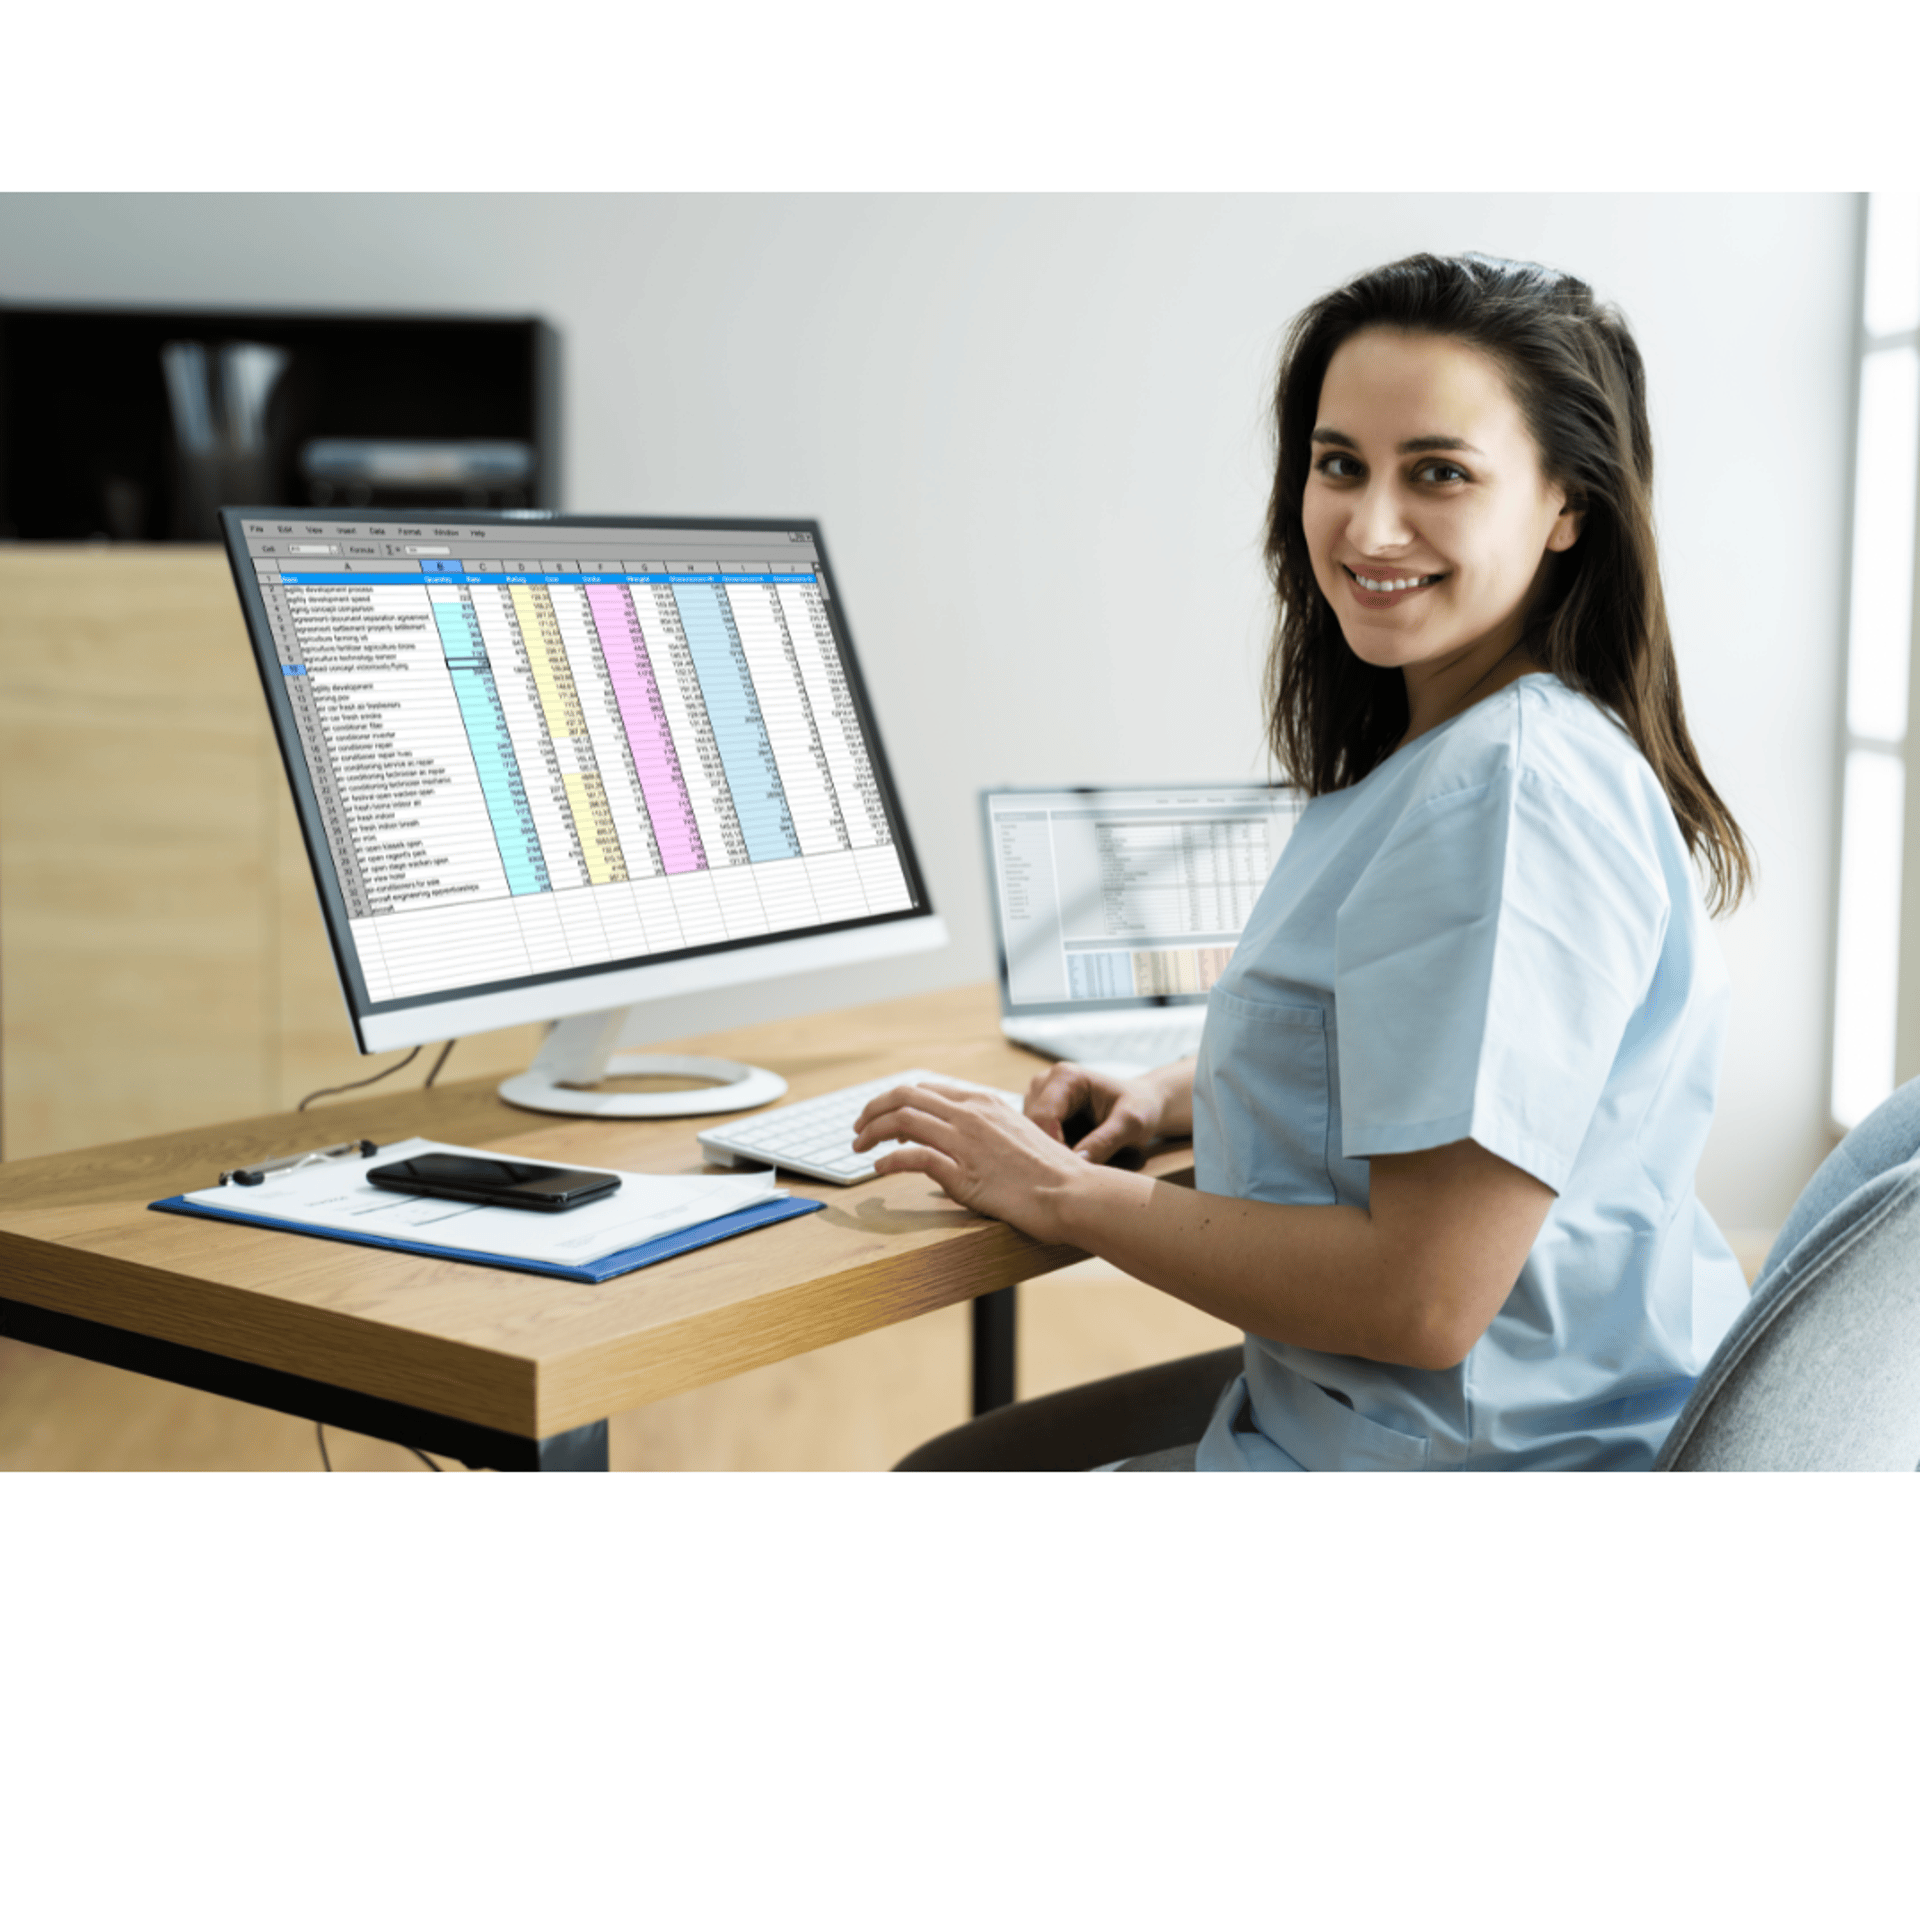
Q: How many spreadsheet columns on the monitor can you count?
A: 10